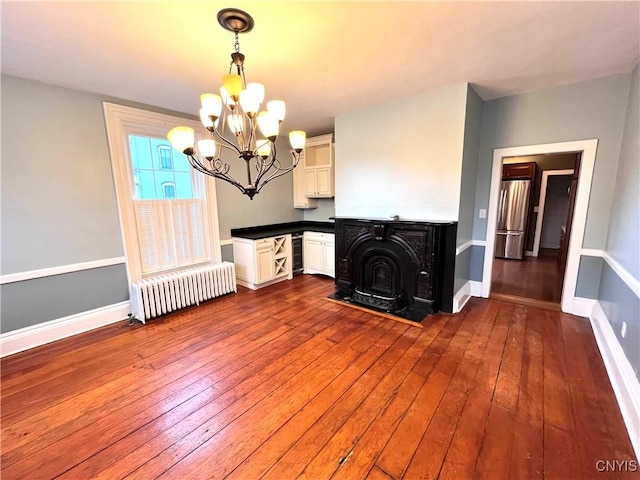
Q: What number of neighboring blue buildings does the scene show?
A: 1